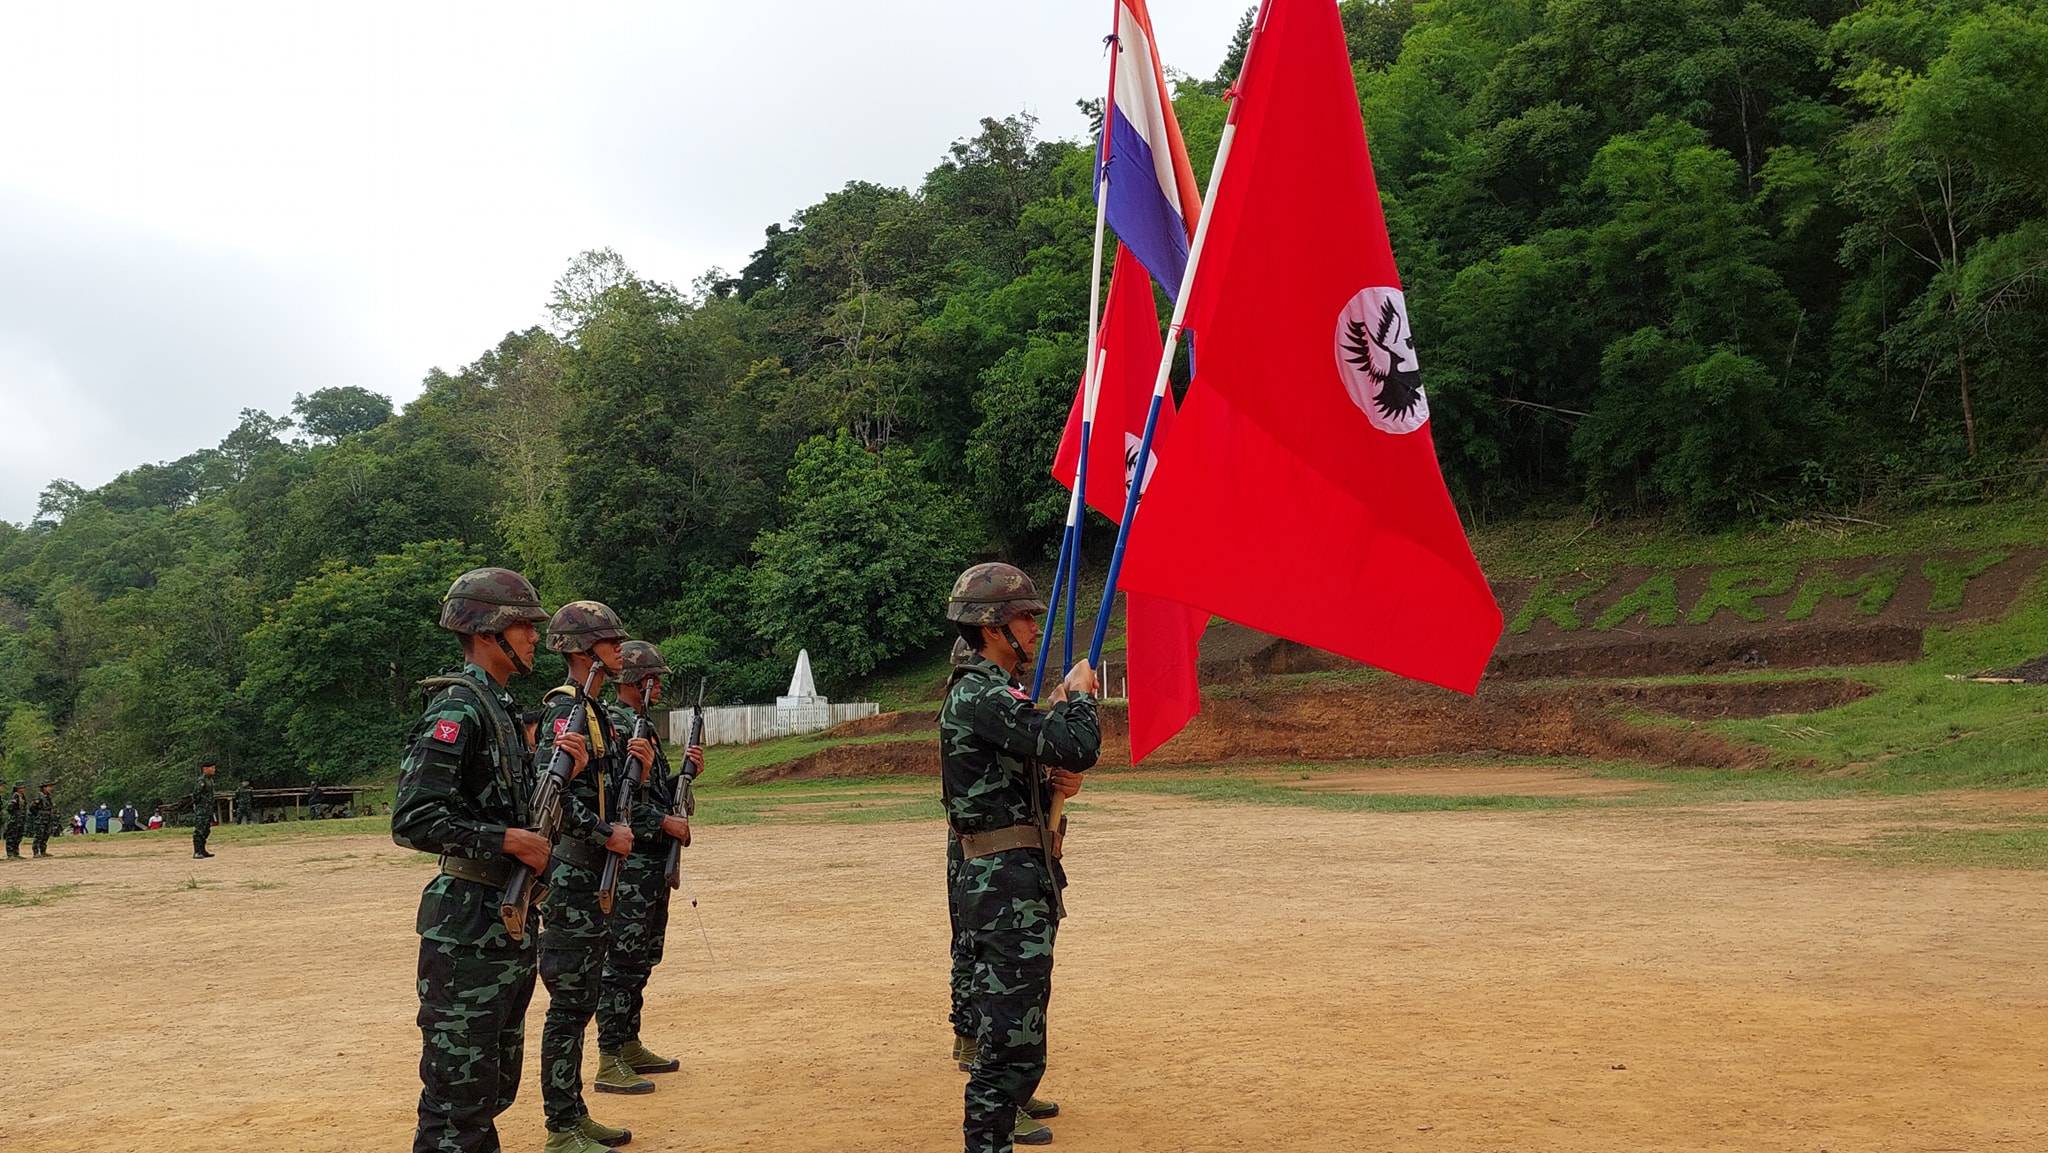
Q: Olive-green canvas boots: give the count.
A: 8